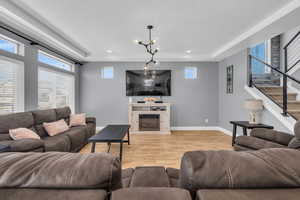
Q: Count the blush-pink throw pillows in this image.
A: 3